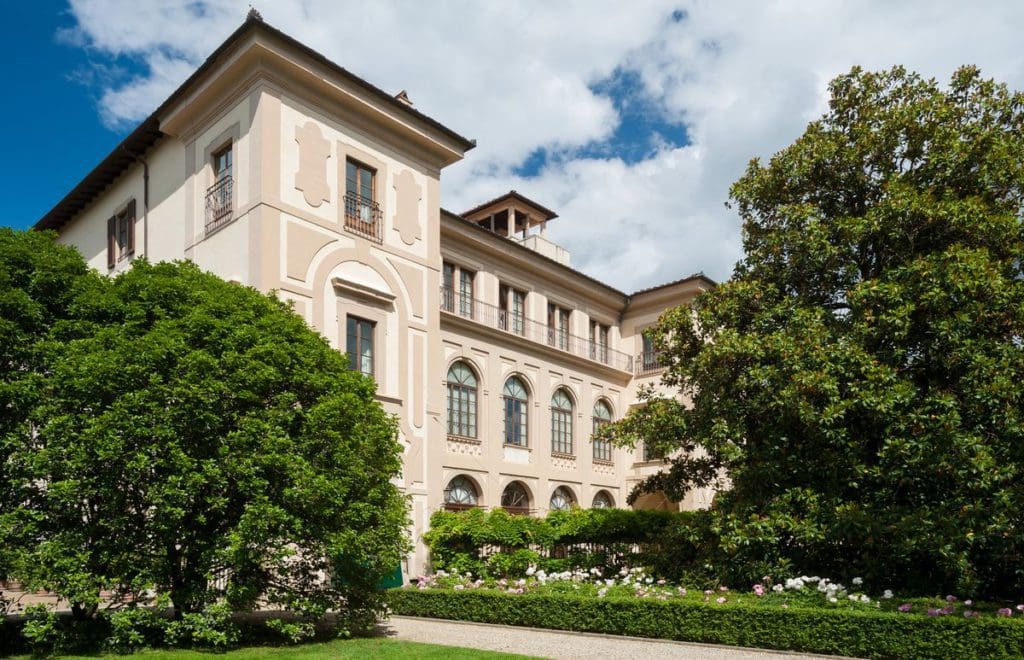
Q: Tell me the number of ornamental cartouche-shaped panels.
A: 2